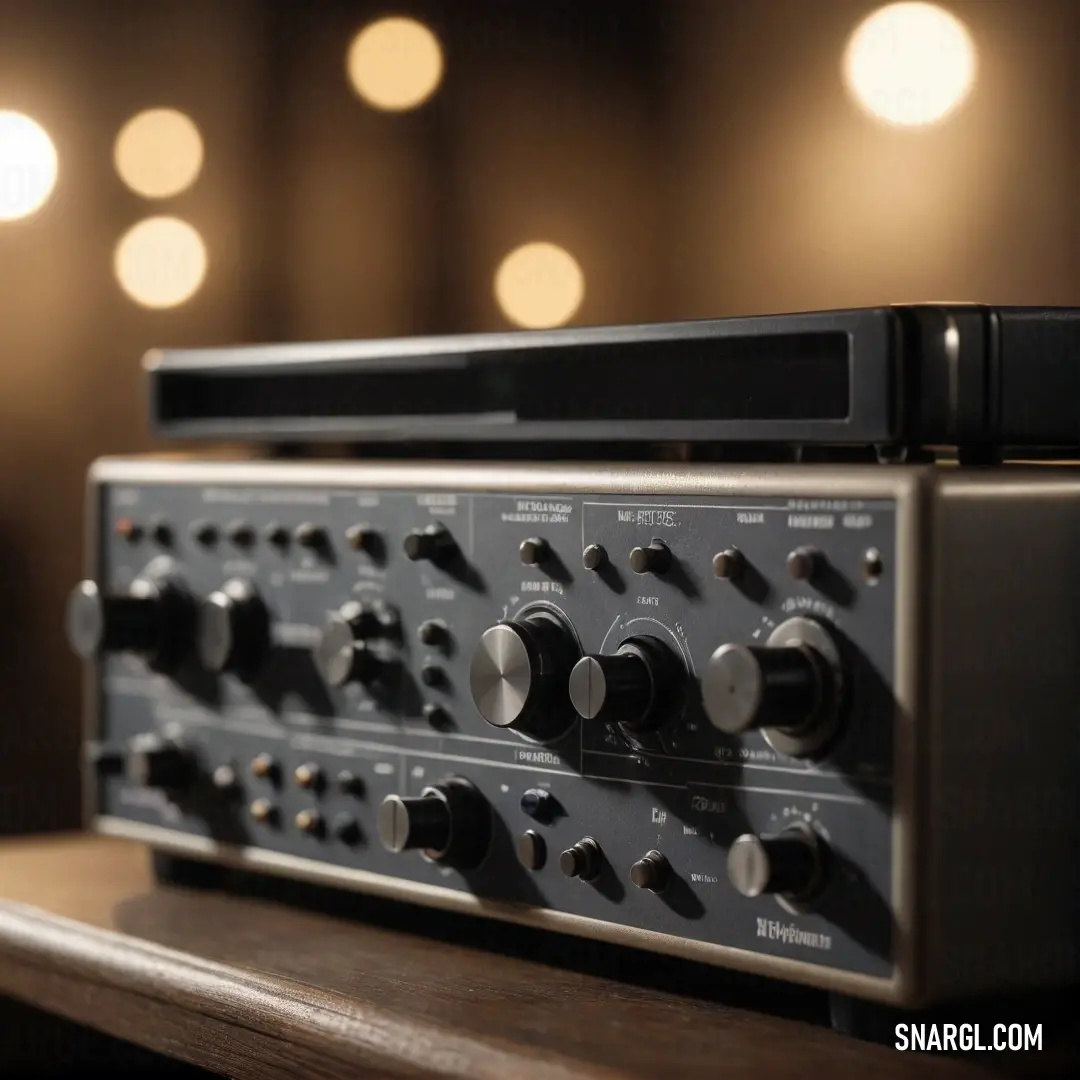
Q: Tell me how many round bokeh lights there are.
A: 6